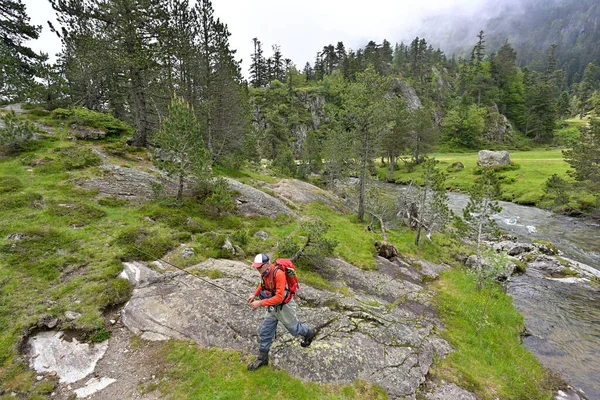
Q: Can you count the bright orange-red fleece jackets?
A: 1